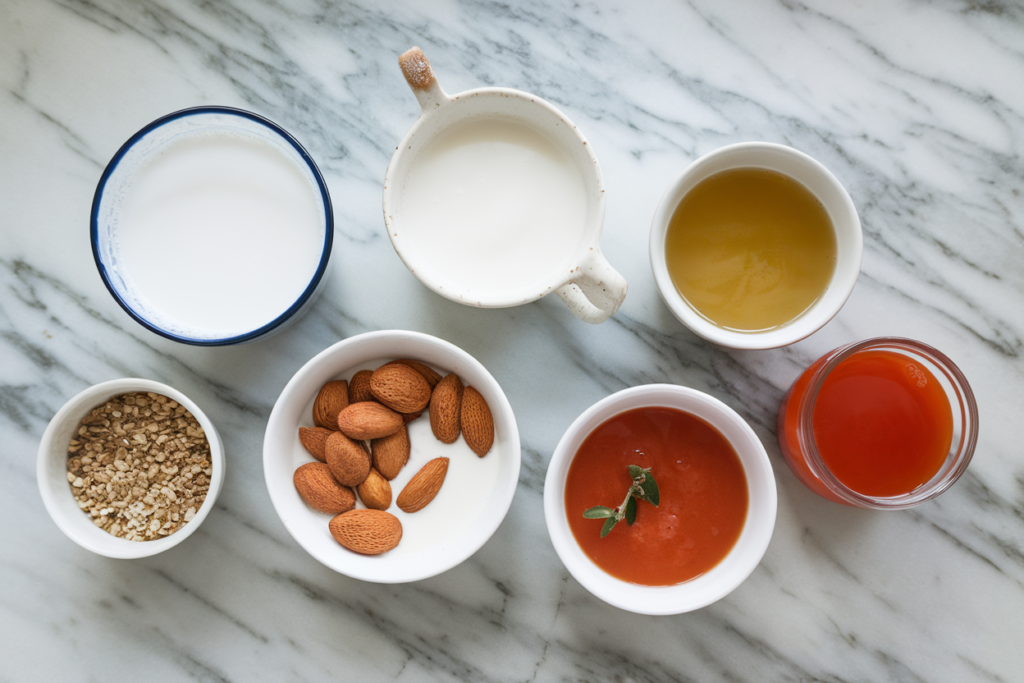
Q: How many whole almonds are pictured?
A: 14